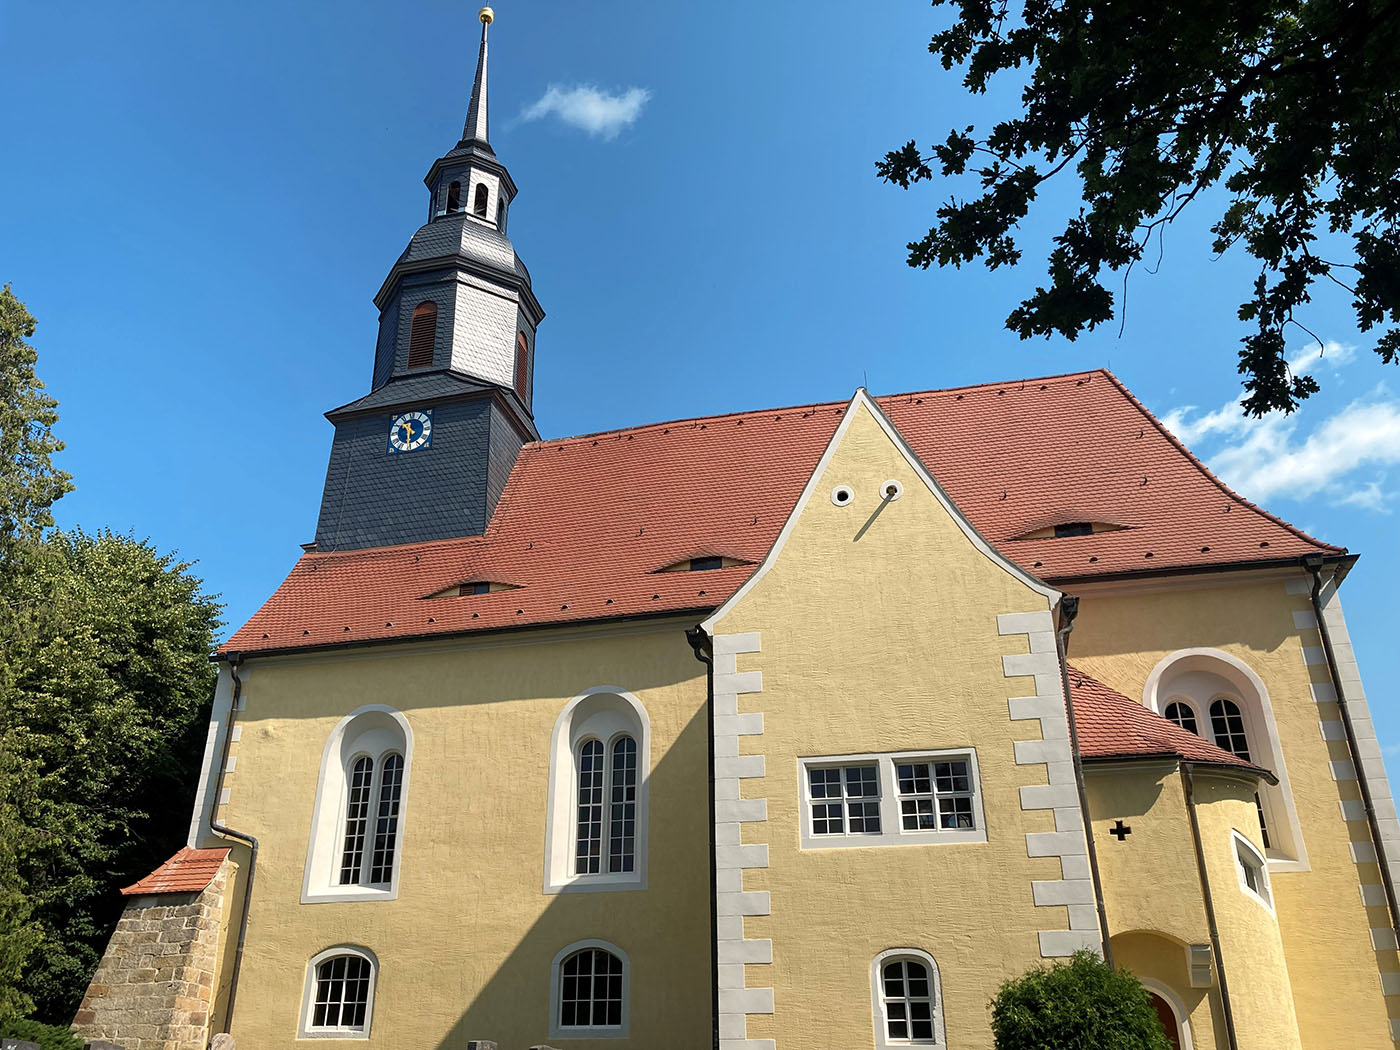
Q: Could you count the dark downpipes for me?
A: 5